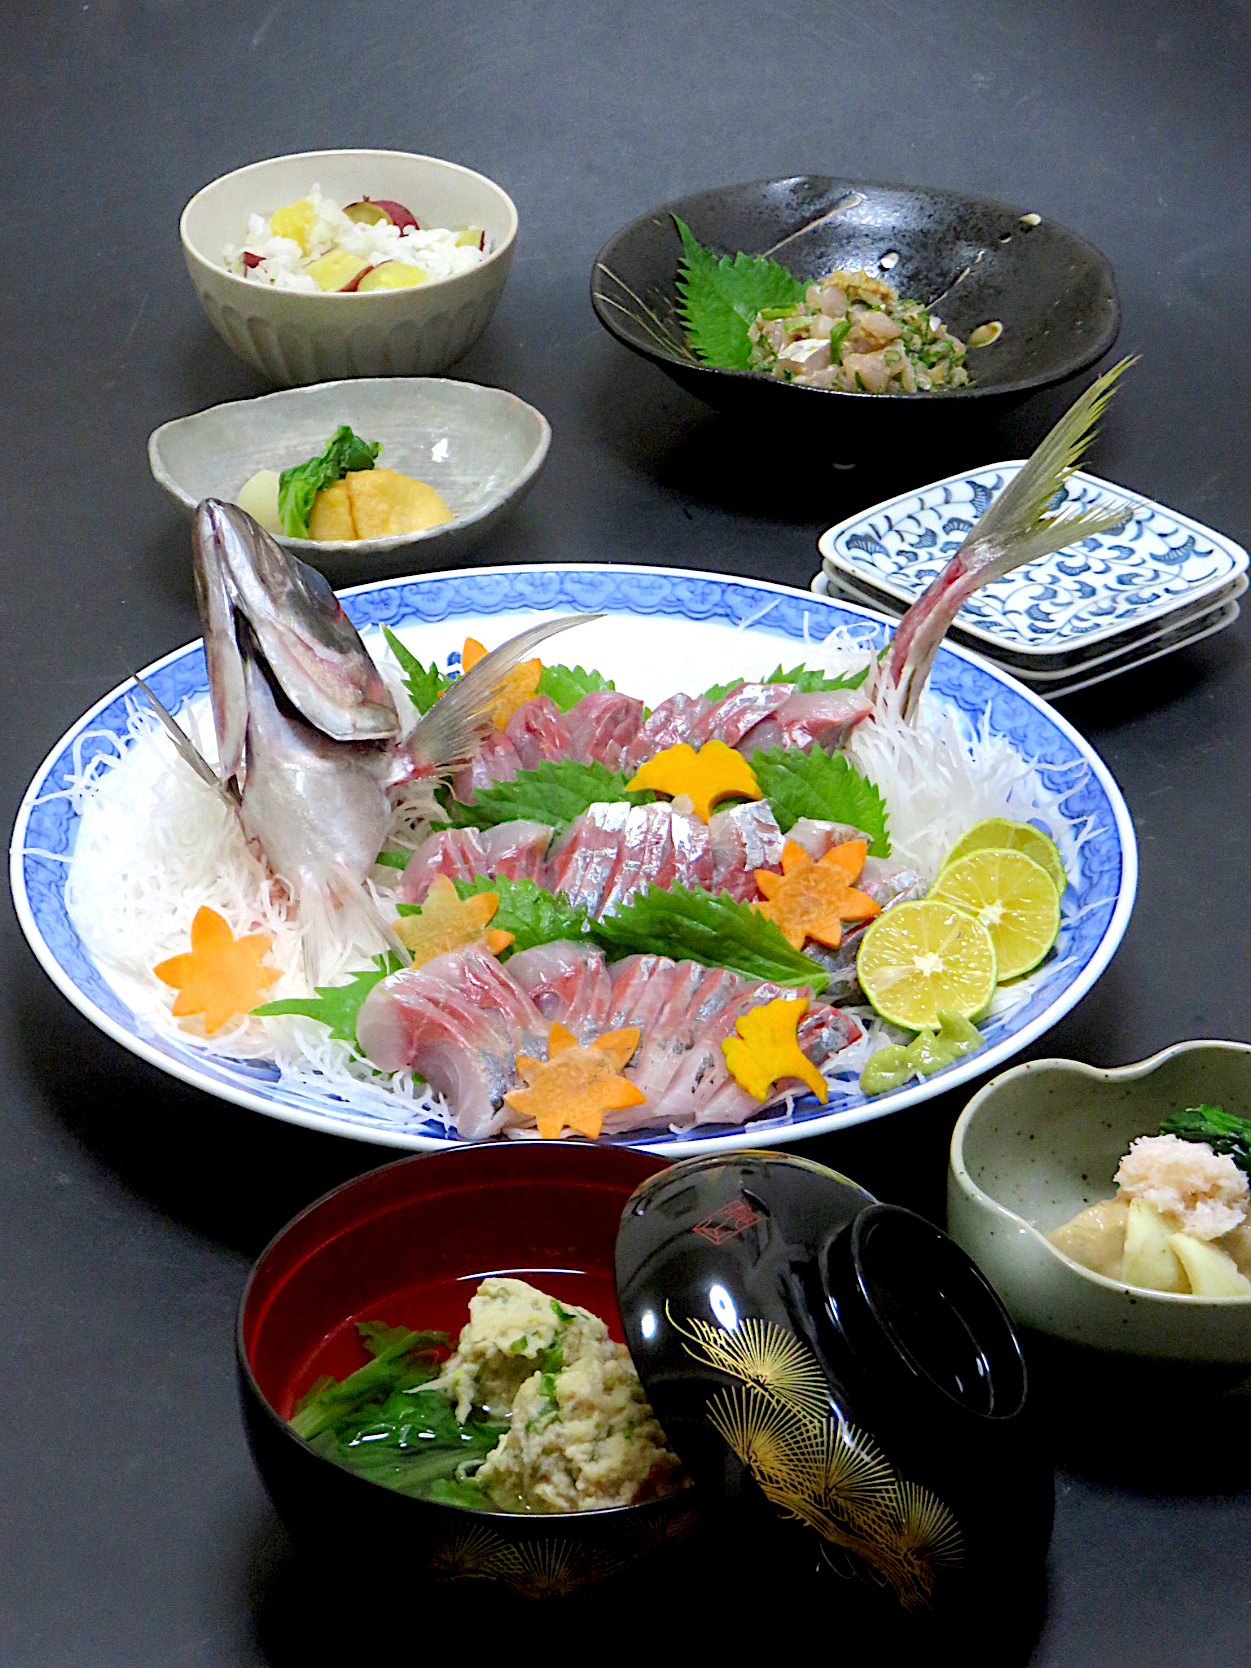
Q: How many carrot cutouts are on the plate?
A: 5